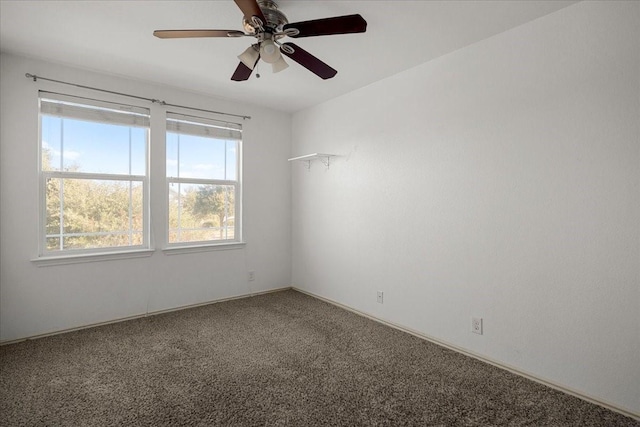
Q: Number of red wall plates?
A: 0